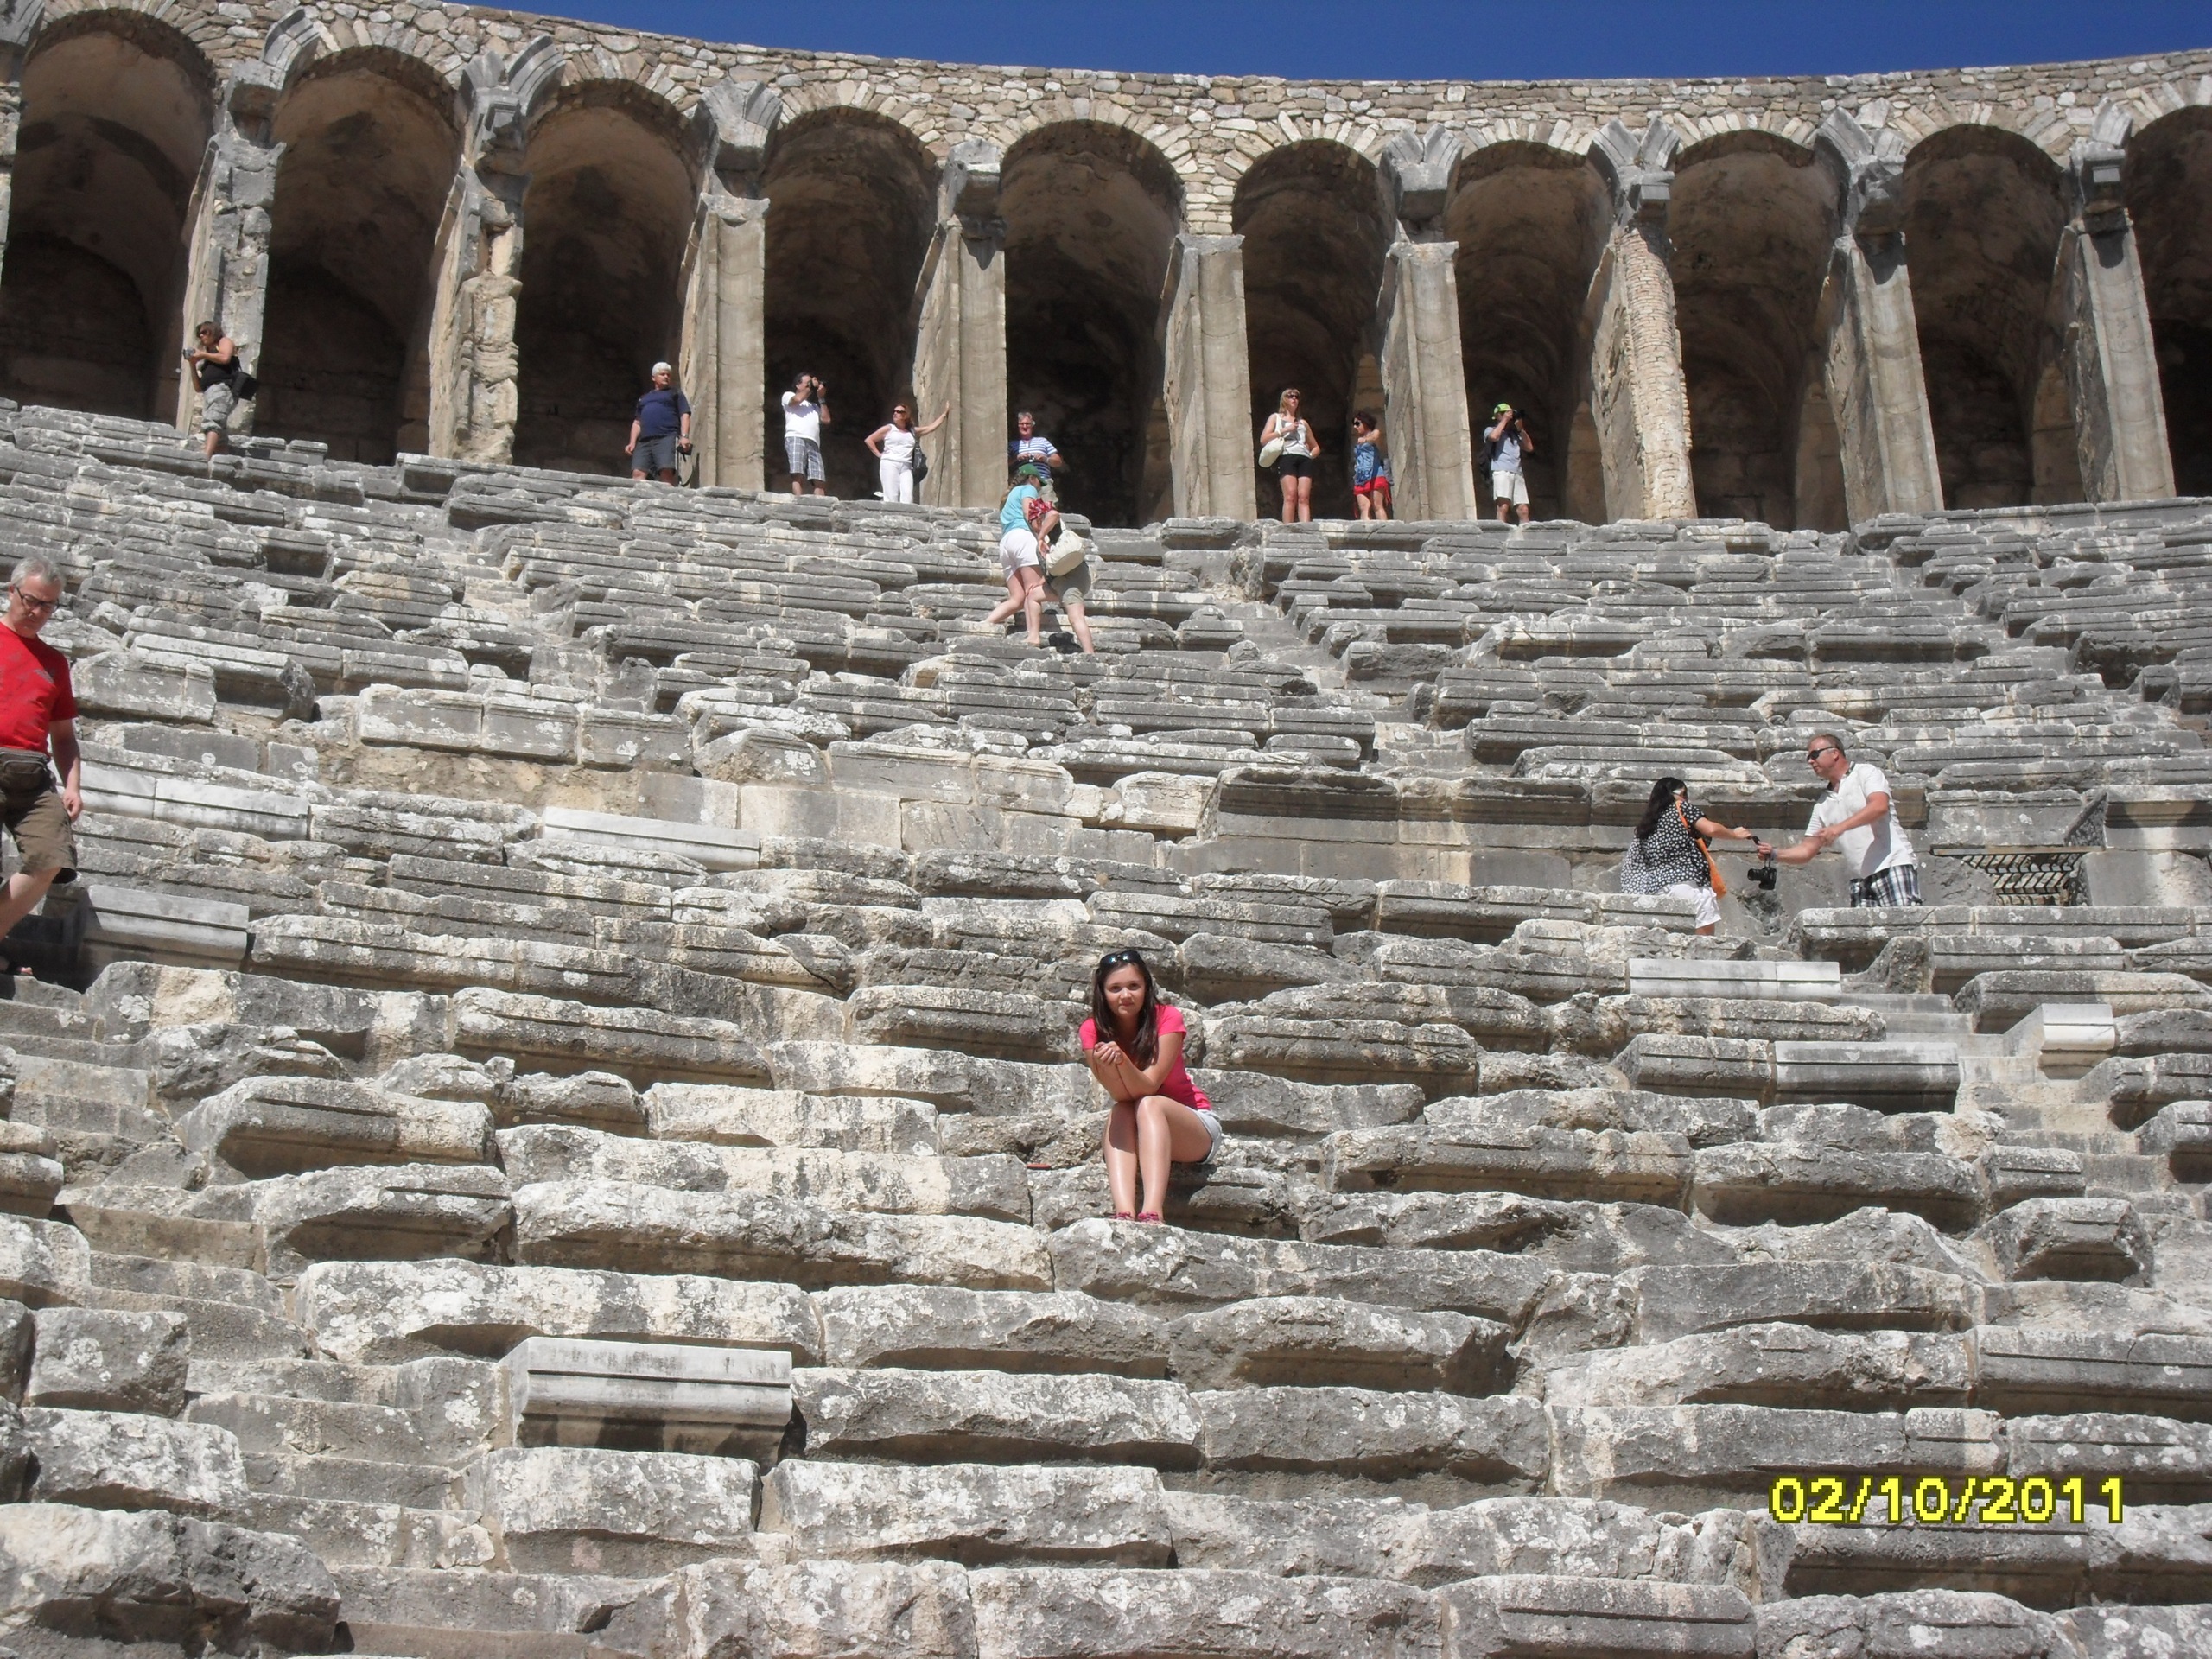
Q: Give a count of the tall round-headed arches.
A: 10